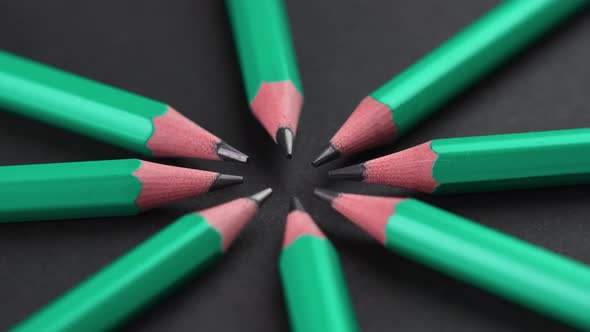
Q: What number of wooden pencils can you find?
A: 8